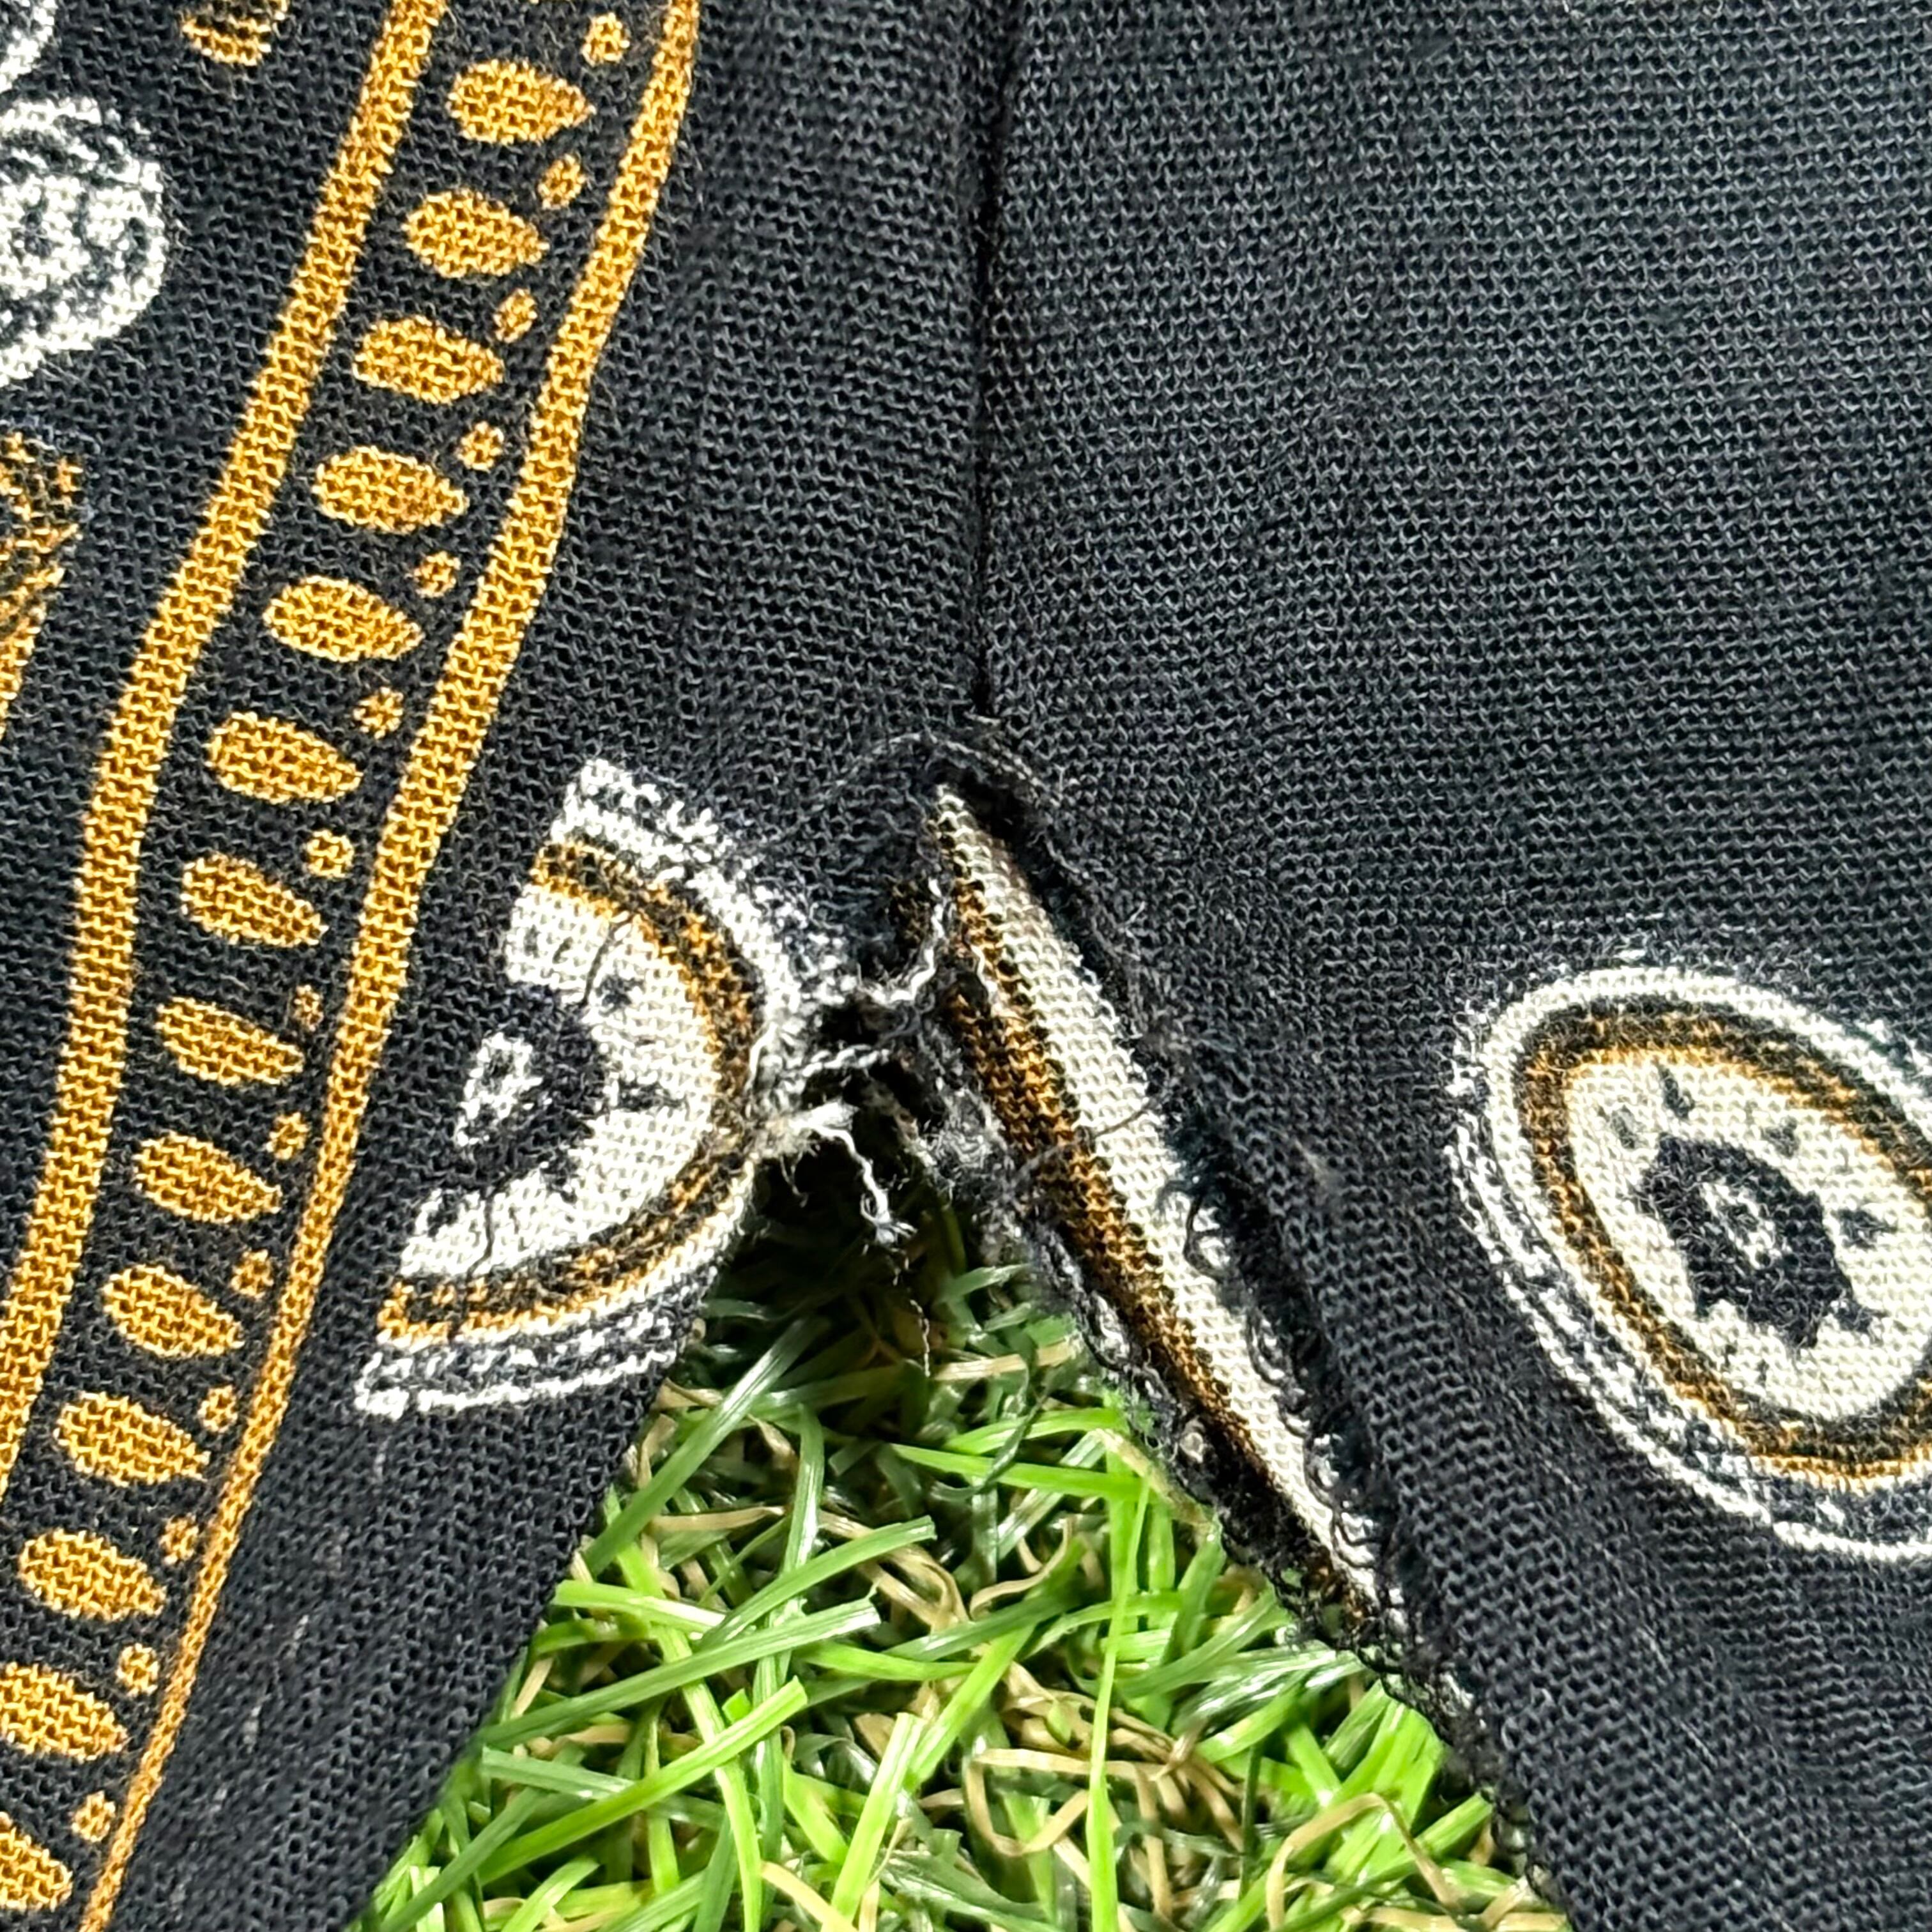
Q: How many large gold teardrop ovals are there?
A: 14